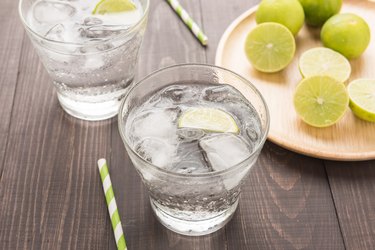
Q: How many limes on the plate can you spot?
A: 7